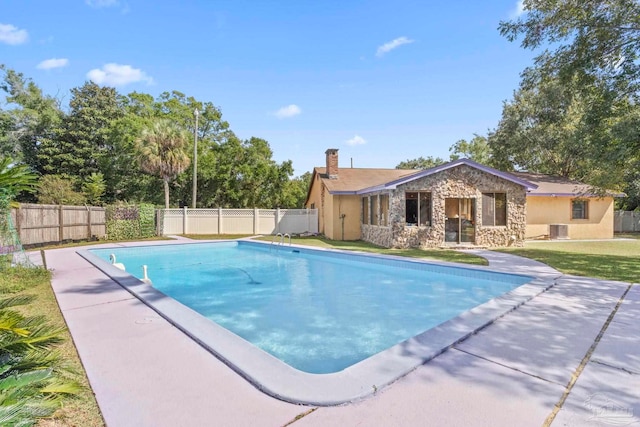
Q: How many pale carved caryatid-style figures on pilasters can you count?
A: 0